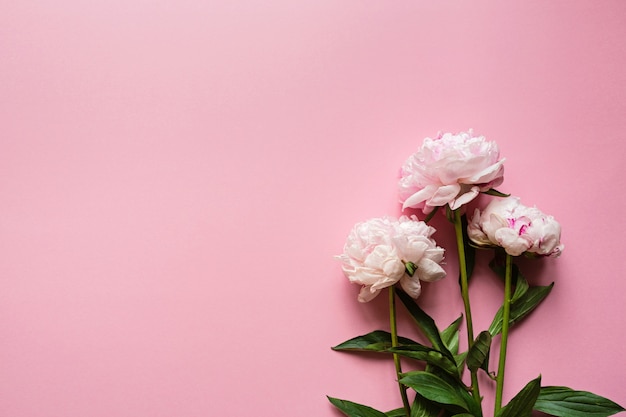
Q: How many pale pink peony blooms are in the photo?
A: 3